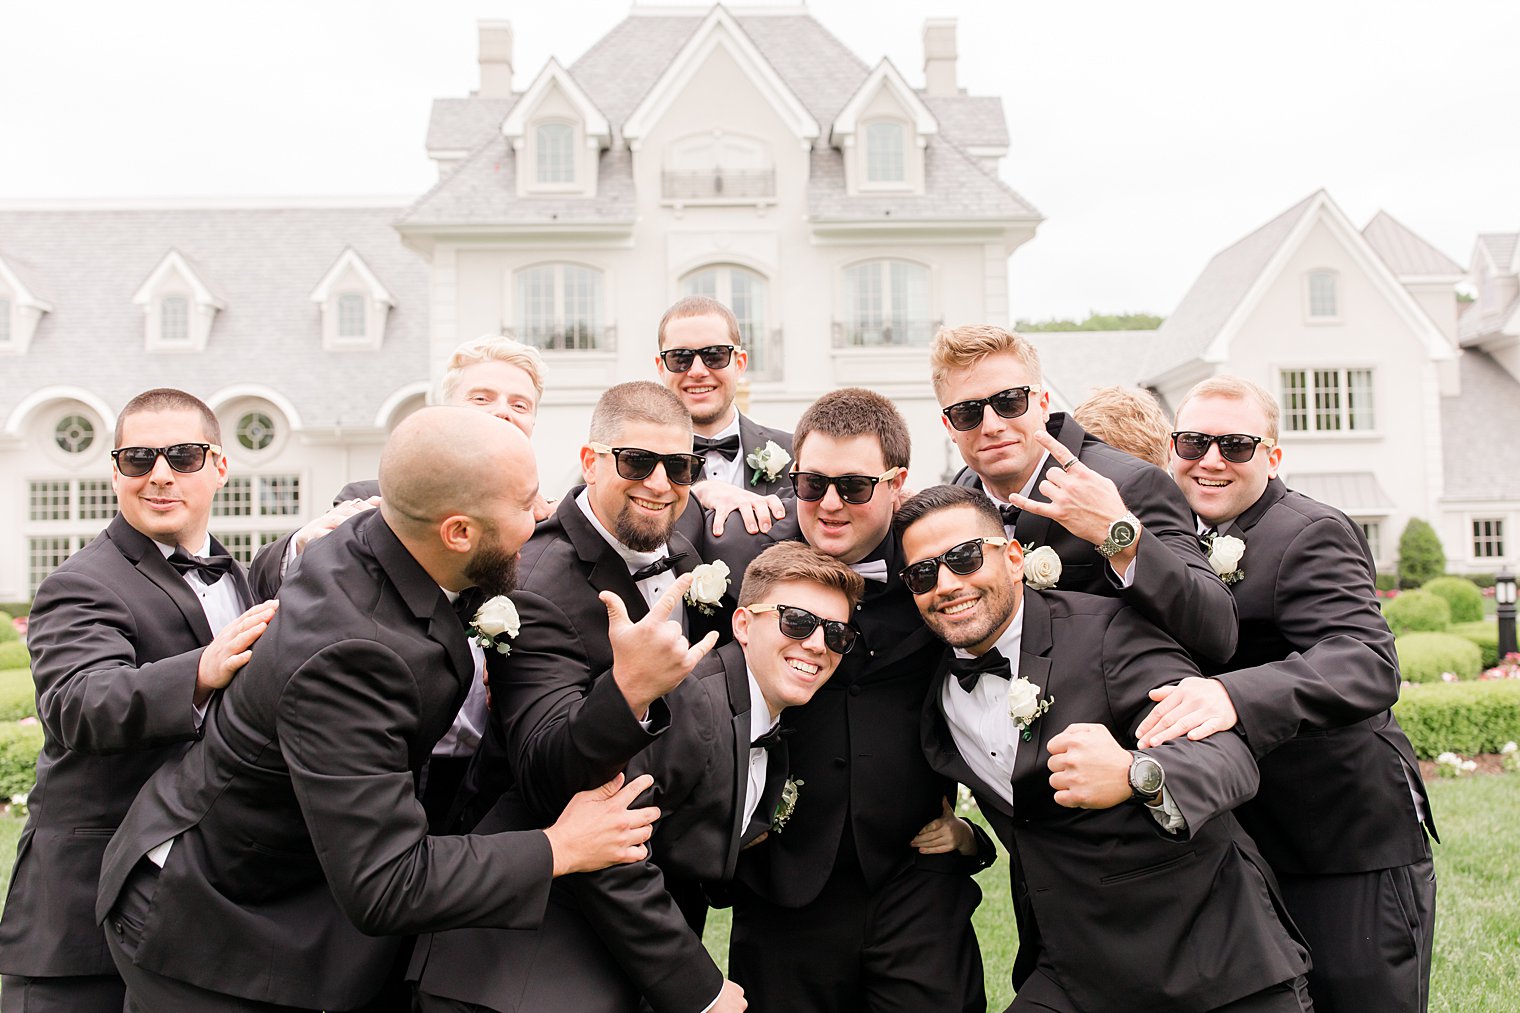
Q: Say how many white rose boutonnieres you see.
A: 7